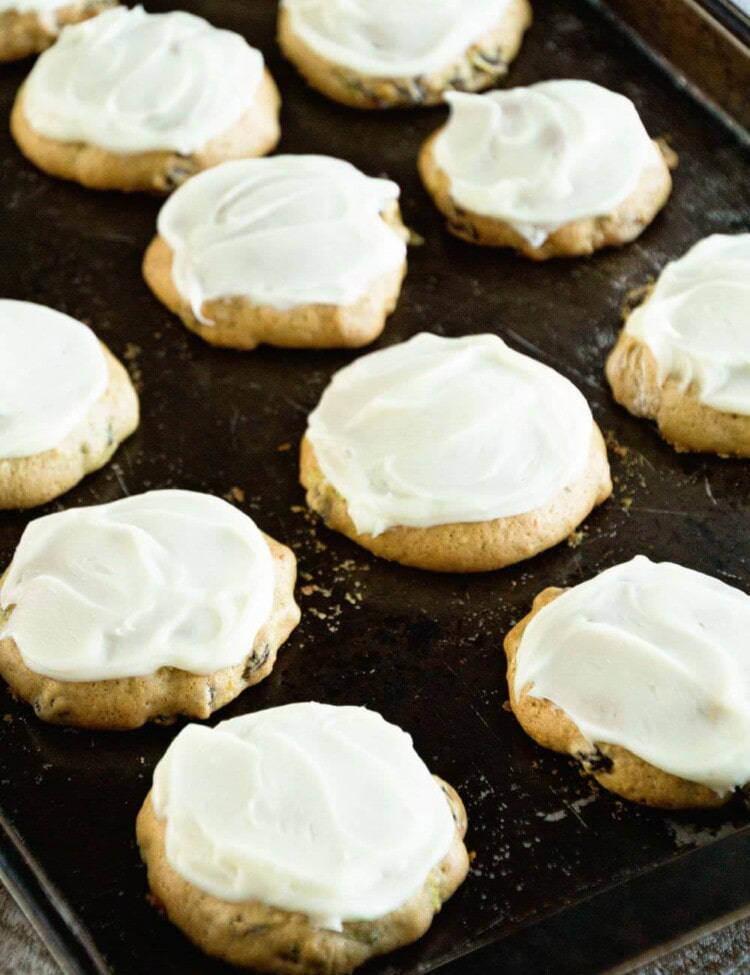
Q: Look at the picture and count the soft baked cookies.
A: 11